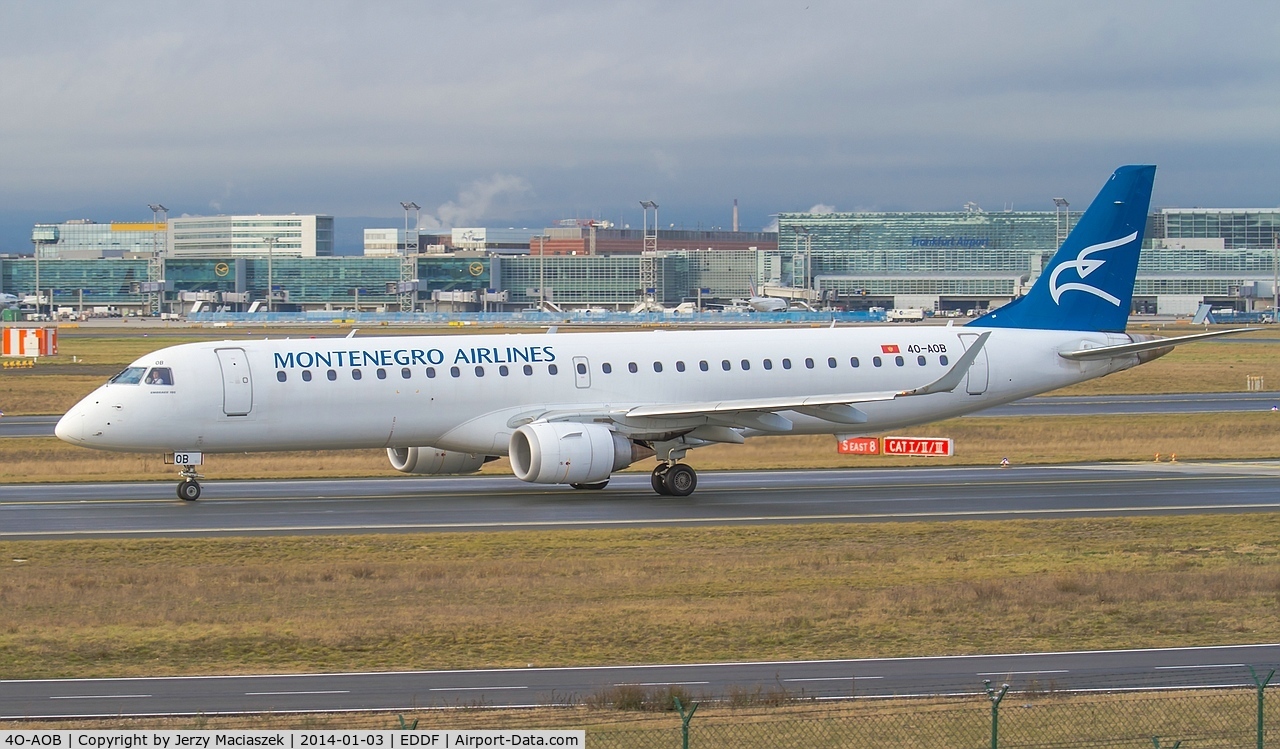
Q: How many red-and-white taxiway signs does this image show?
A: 2